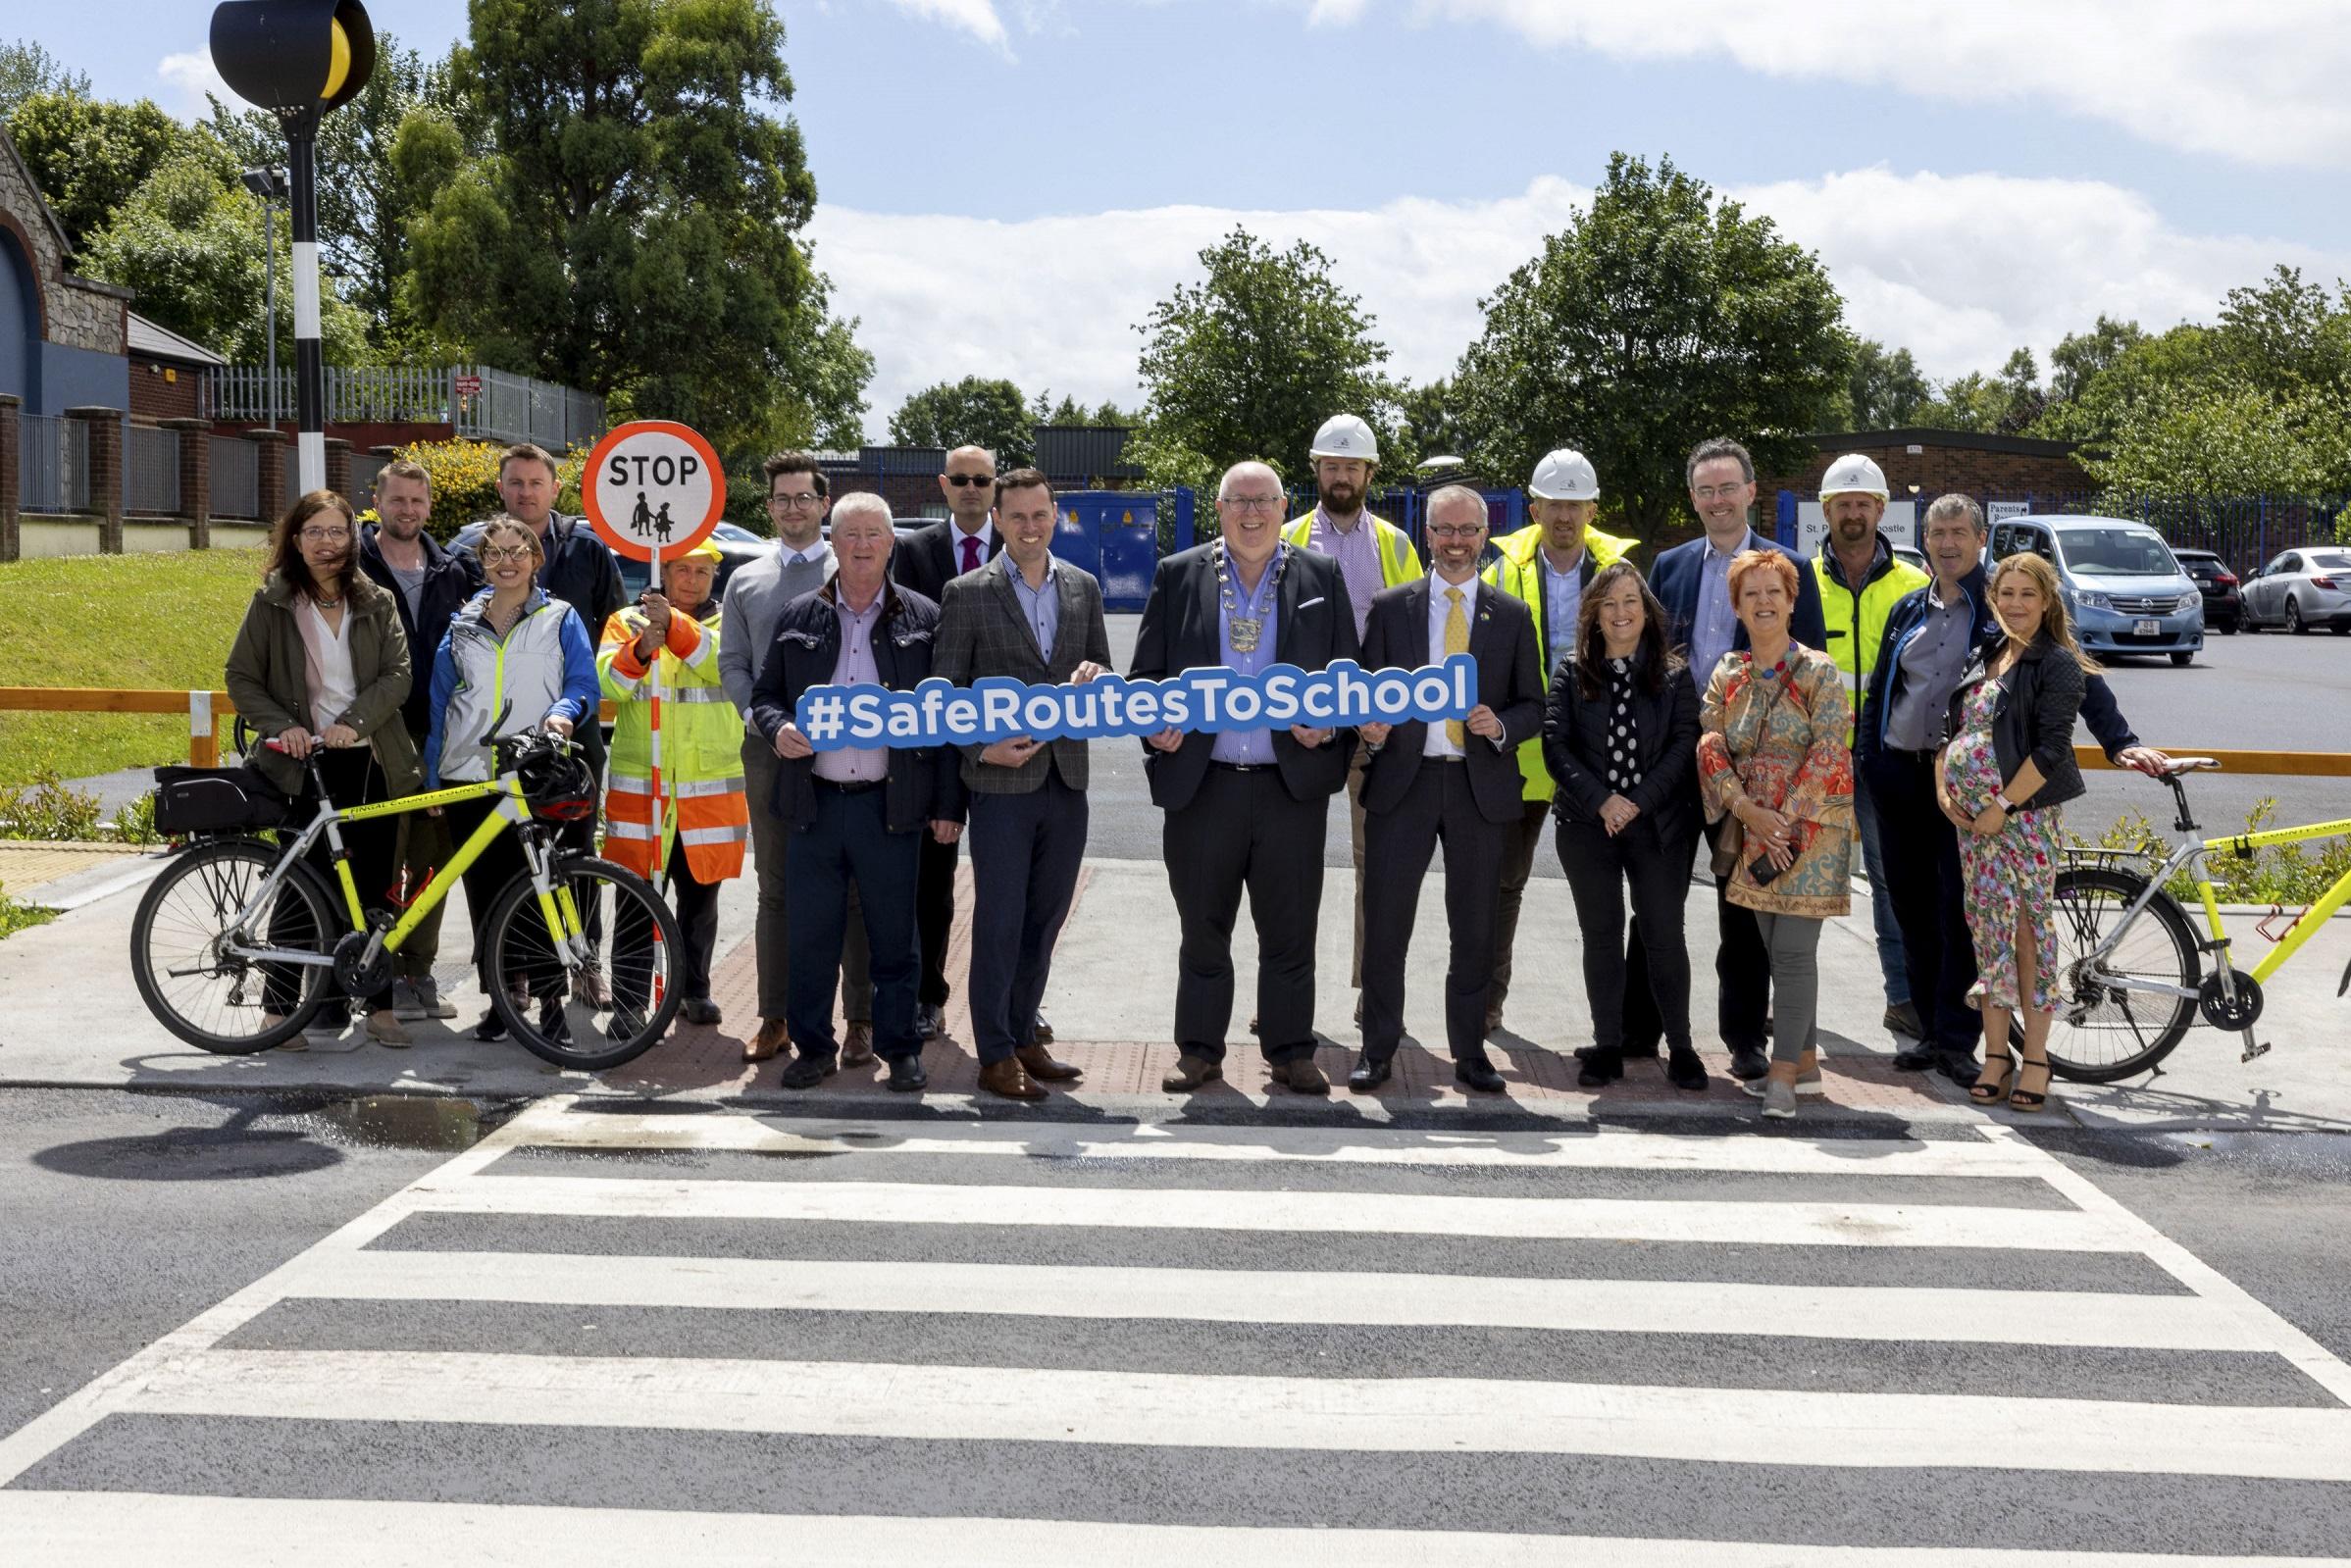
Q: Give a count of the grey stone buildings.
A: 1